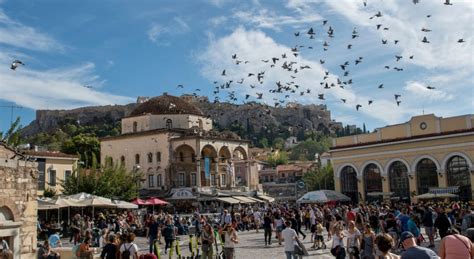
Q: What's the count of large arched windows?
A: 5